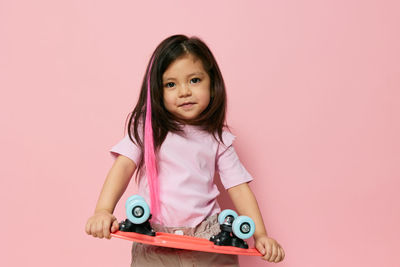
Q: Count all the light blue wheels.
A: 4